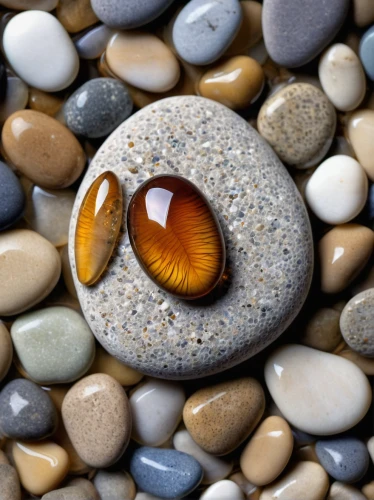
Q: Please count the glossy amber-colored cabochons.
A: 2